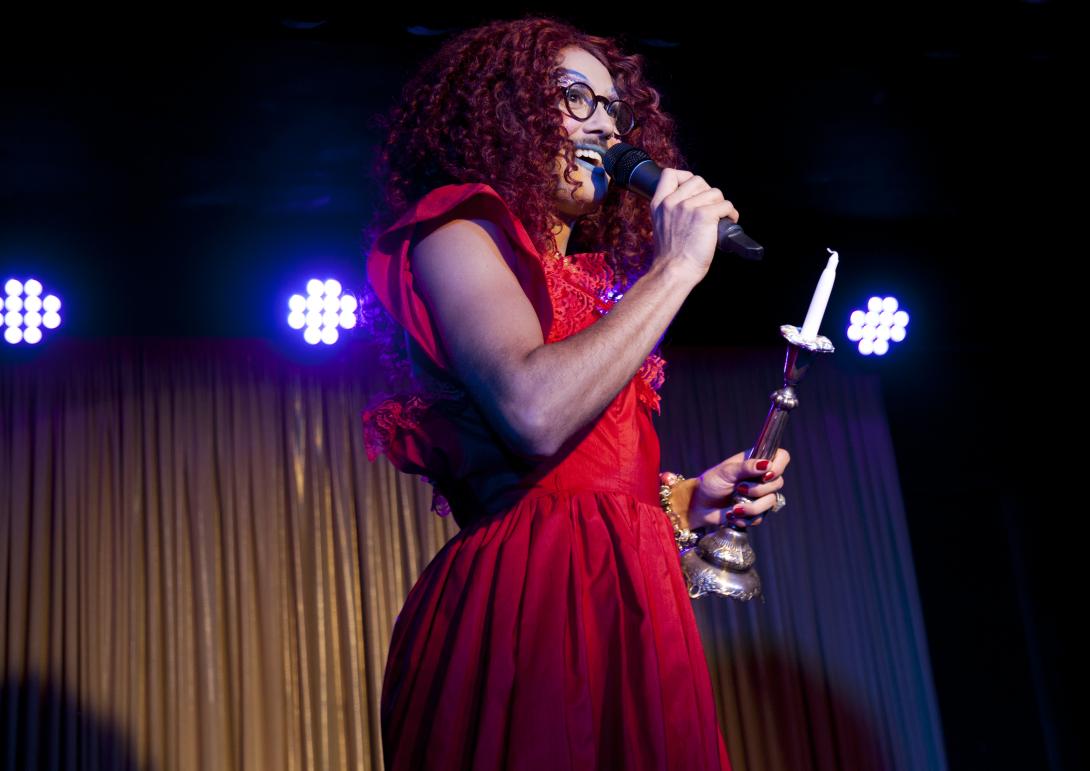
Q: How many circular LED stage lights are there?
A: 3